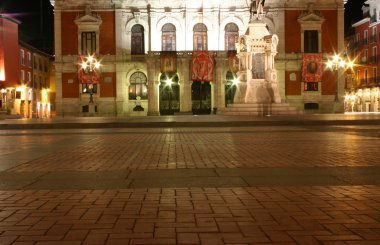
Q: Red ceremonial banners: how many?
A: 5